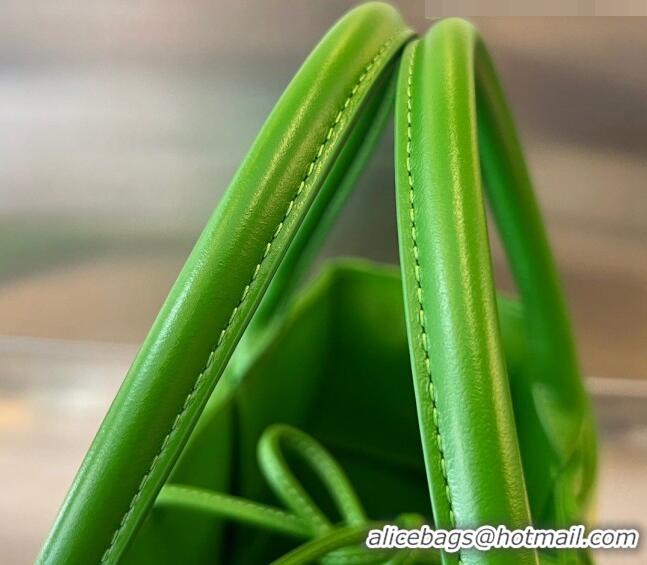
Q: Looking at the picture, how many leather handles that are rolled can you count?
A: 2